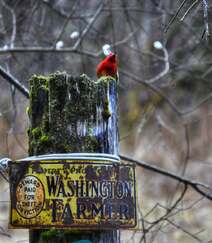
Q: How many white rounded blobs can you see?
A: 4